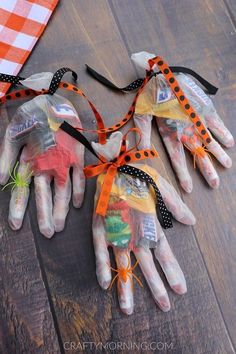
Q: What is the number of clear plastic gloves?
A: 3